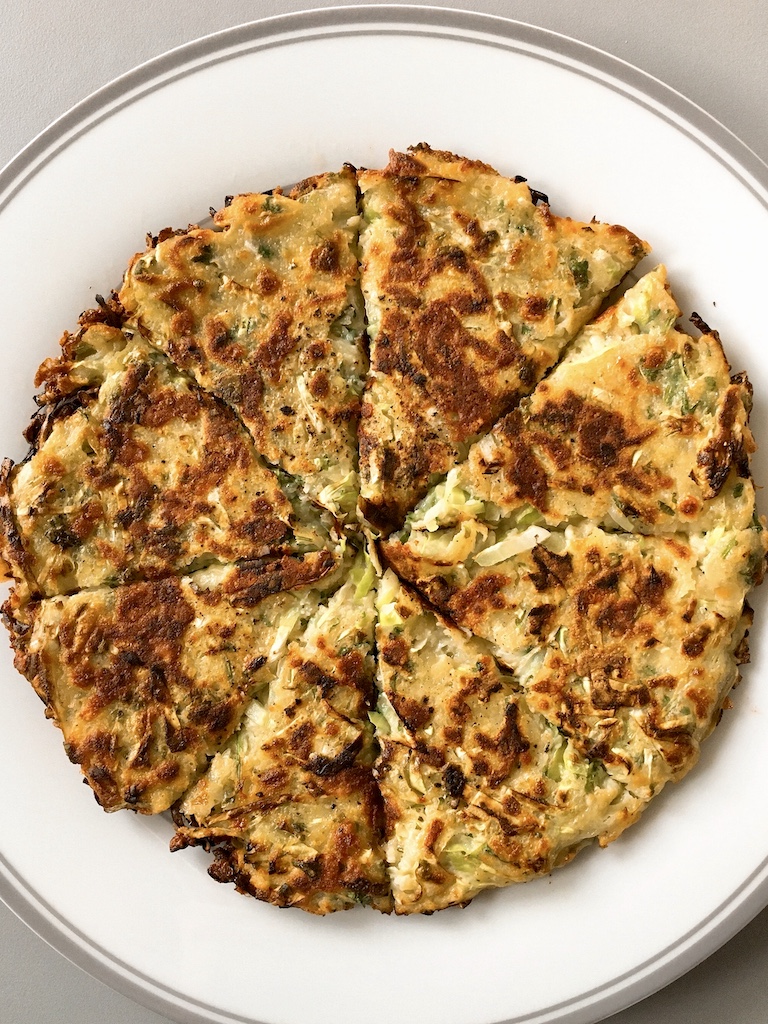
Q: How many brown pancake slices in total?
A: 8